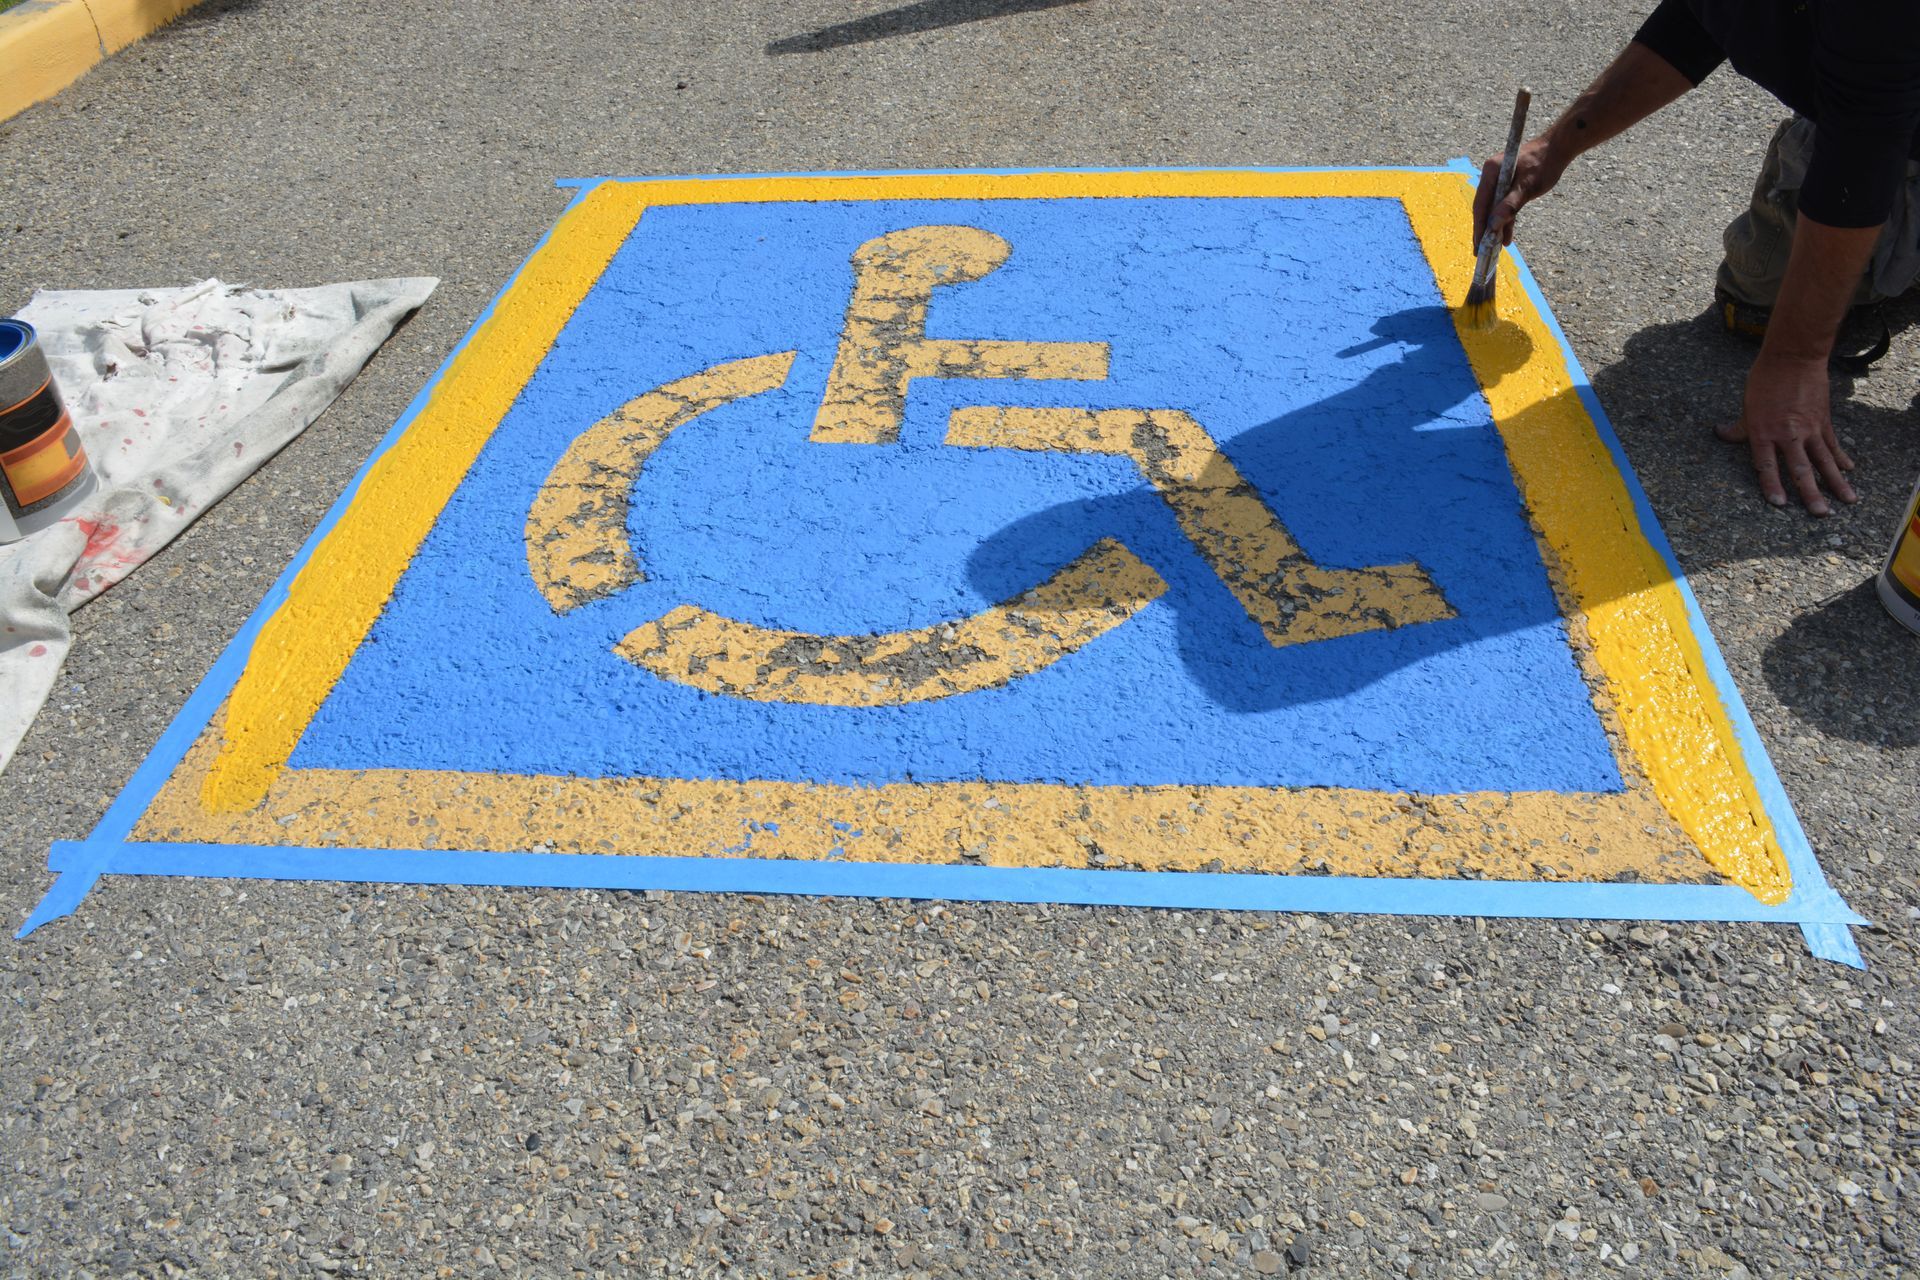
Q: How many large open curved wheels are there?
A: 1